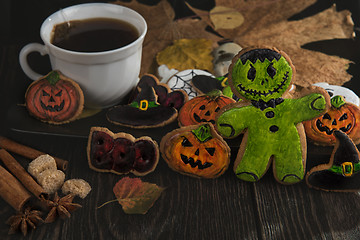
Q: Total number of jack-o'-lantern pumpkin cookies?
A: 4